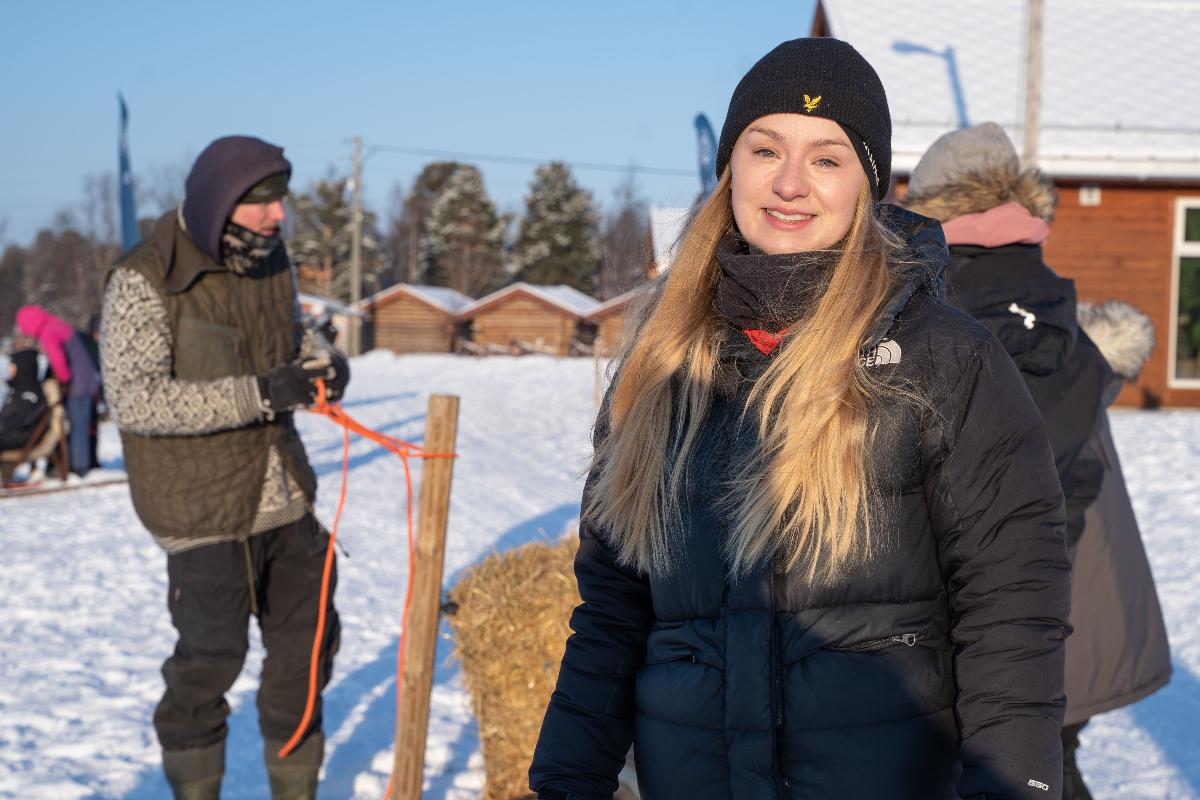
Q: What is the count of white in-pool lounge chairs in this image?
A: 0